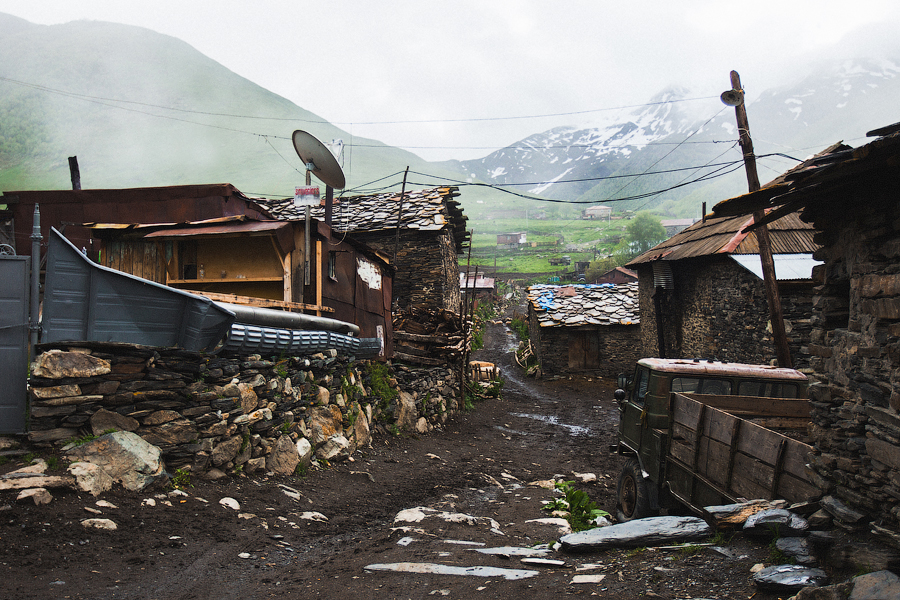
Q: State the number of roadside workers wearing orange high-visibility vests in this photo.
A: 0